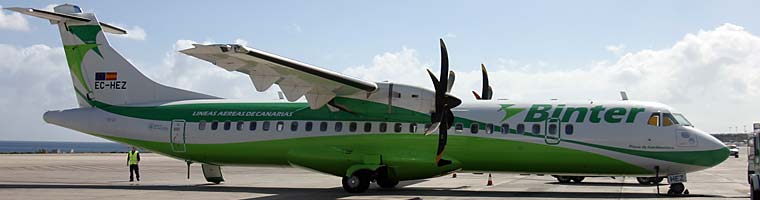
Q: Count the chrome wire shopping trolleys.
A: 0